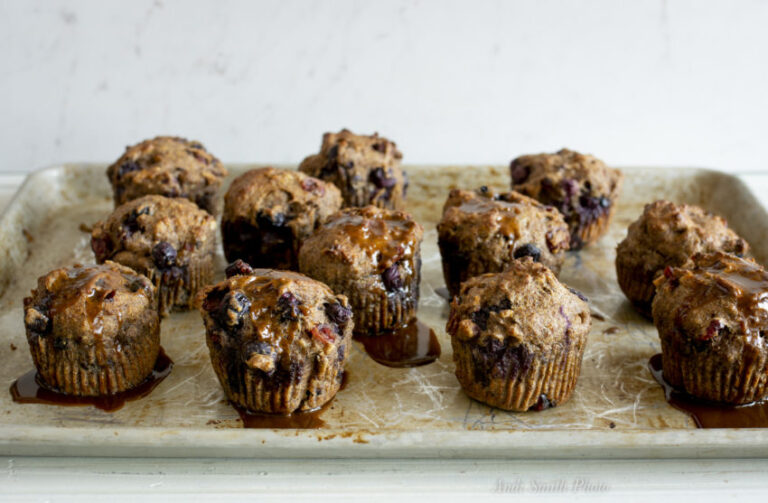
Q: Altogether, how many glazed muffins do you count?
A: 5